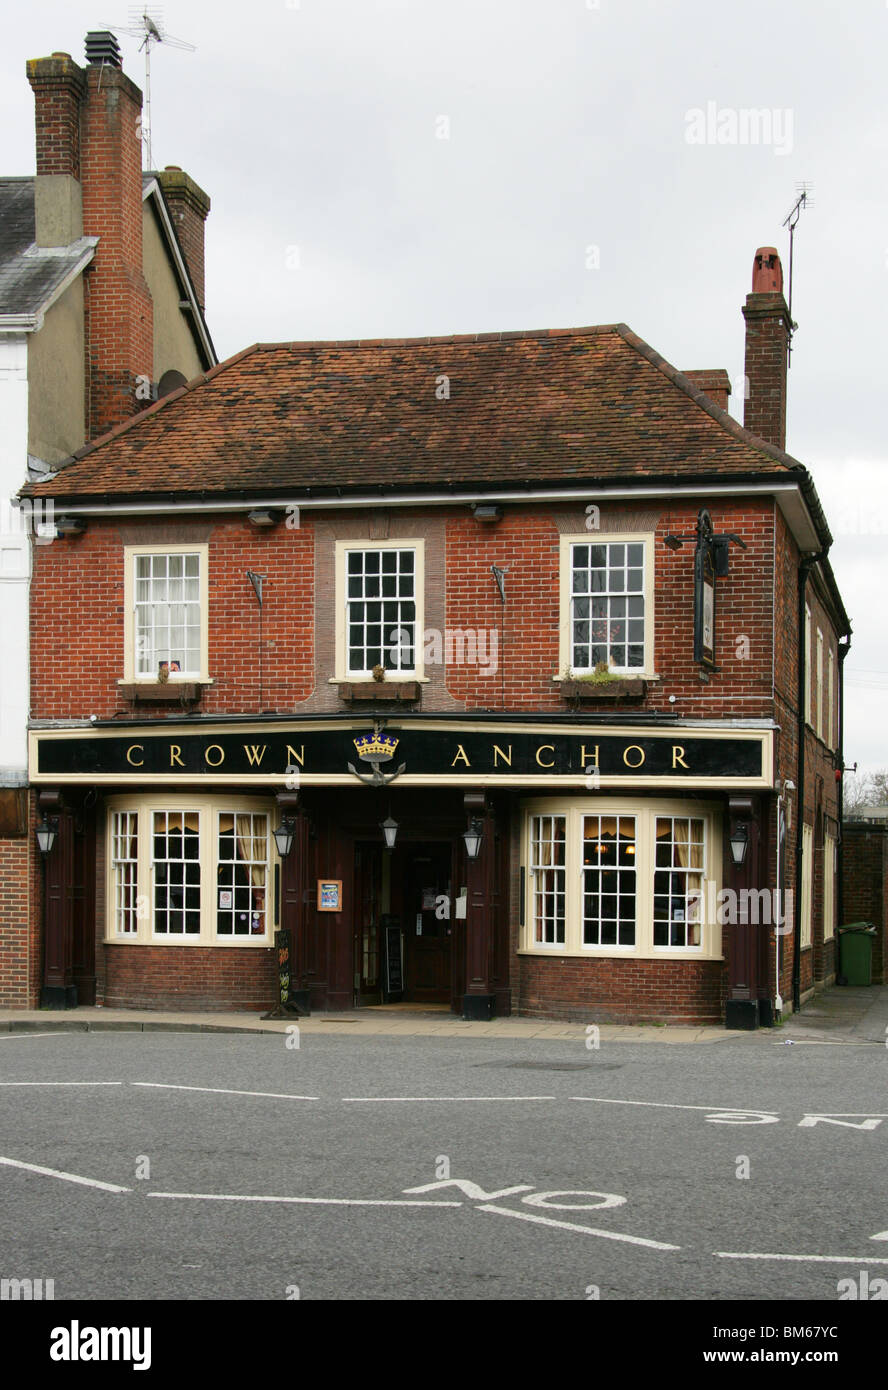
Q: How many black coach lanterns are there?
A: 5